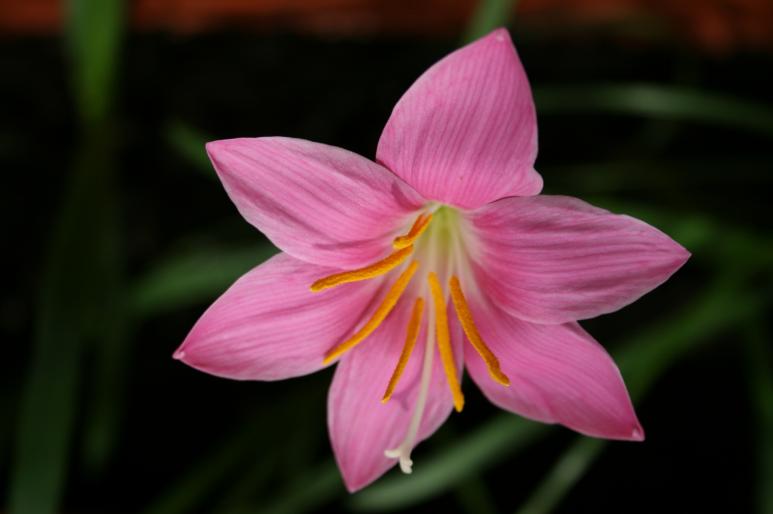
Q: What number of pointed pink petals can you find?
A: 6